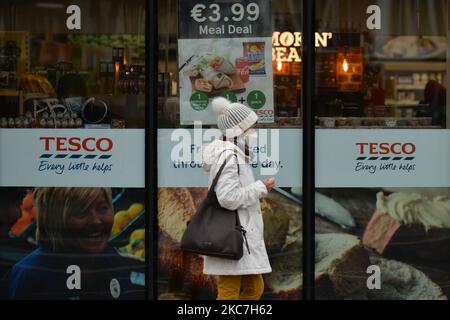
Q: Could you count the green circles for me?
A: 3